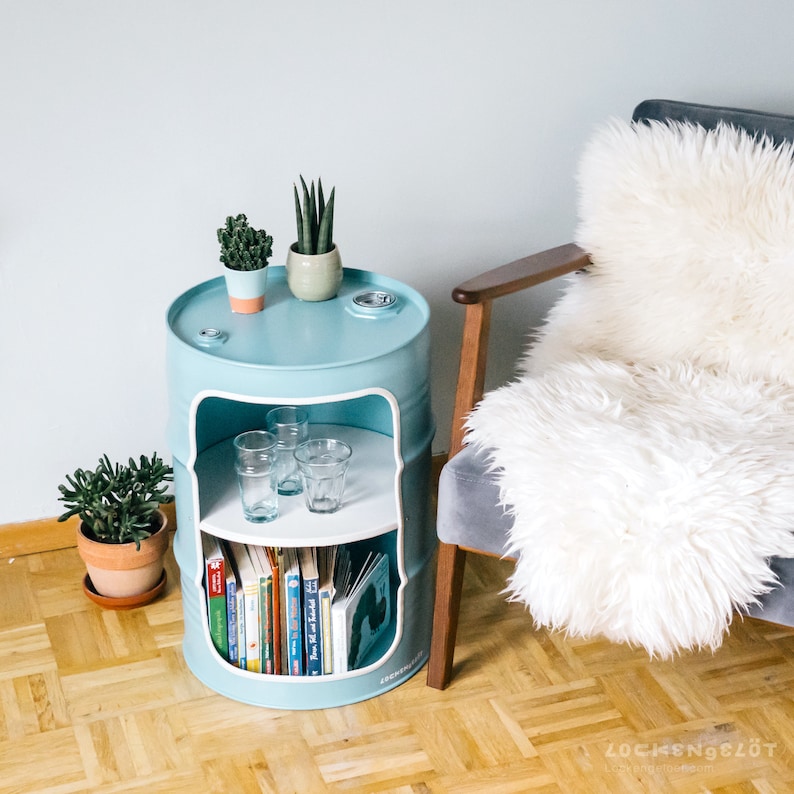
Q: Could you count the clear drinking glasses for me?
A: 3